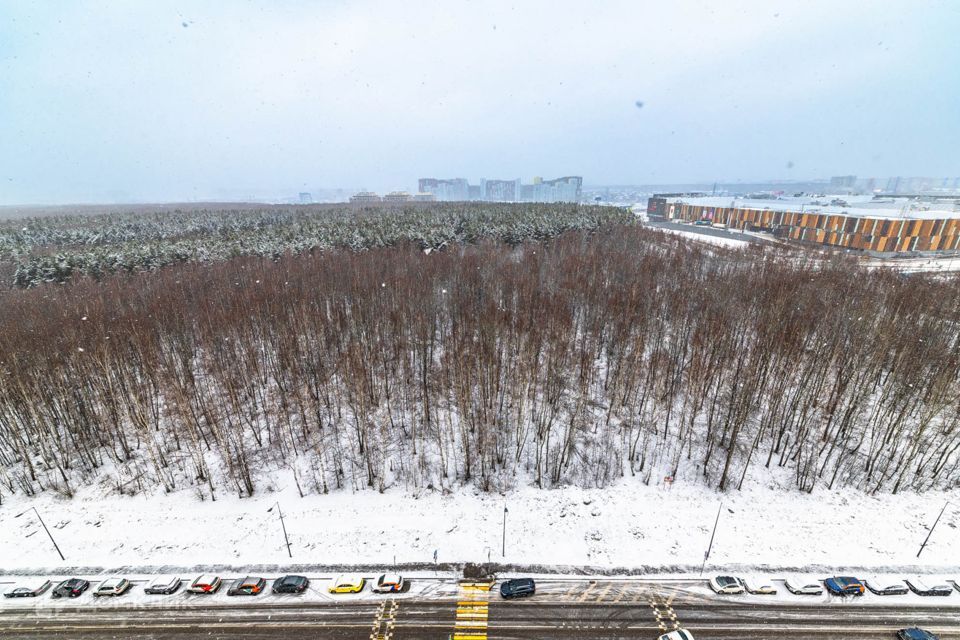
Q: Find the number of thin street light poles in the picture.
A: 5